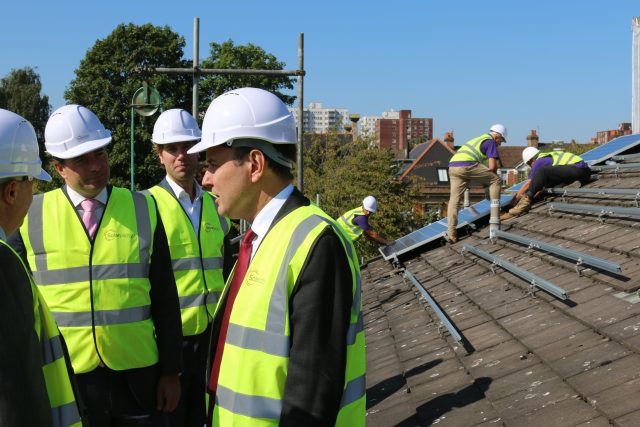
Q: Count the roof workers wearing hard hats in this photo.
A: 3